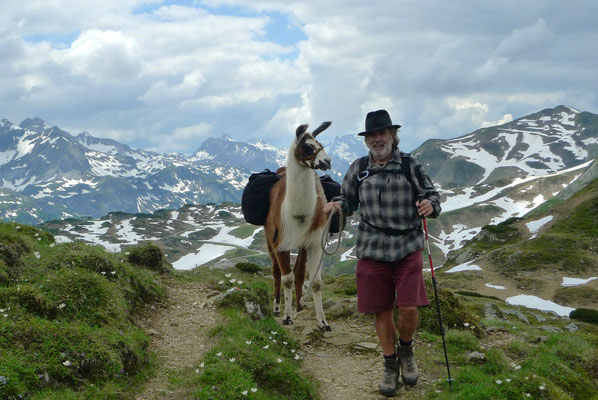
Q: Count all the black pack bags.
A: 2